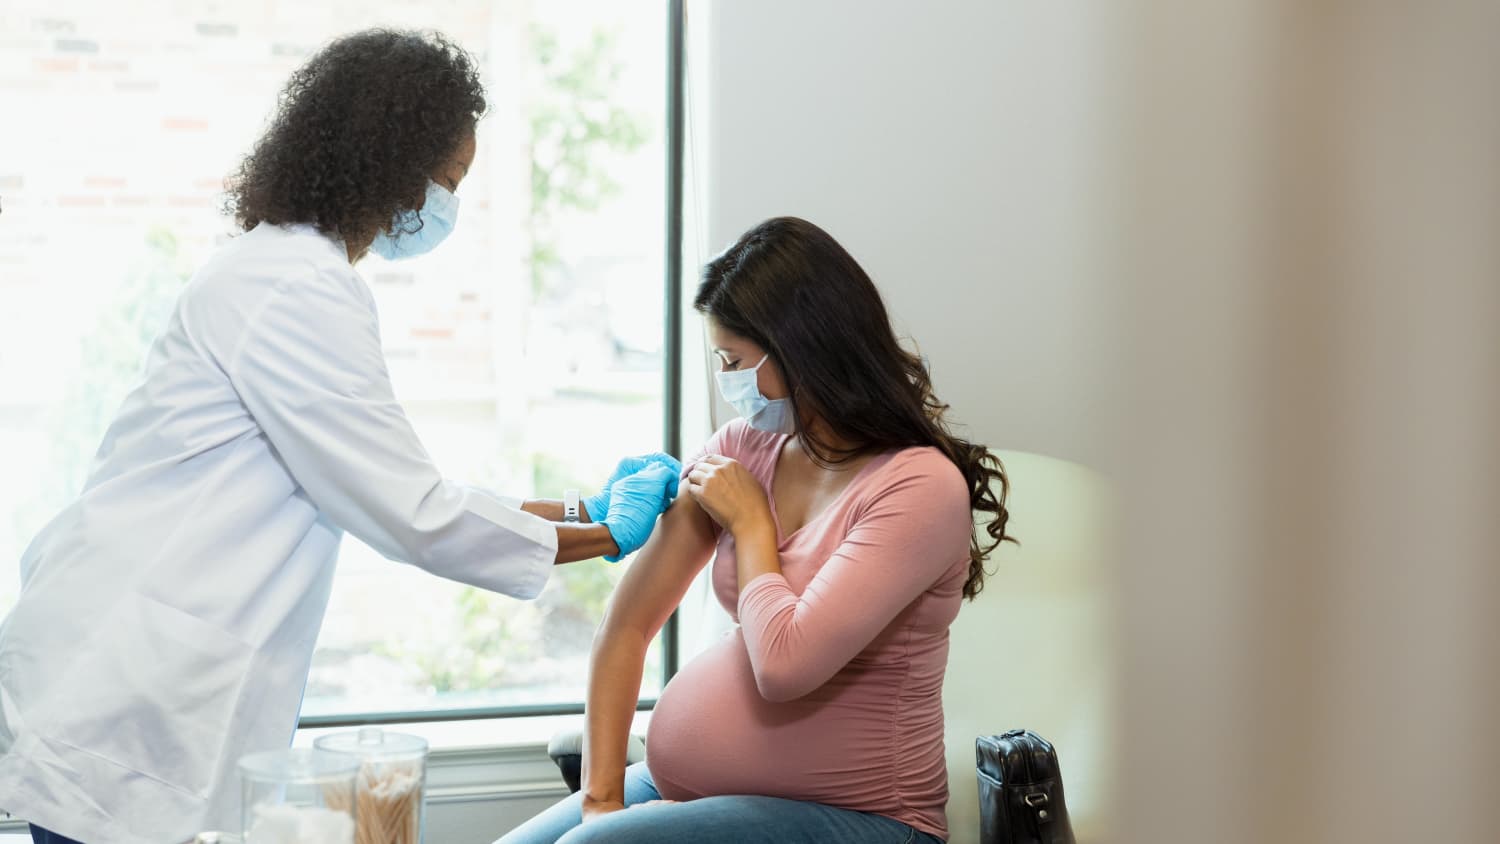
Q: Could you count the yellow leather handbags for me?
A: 0